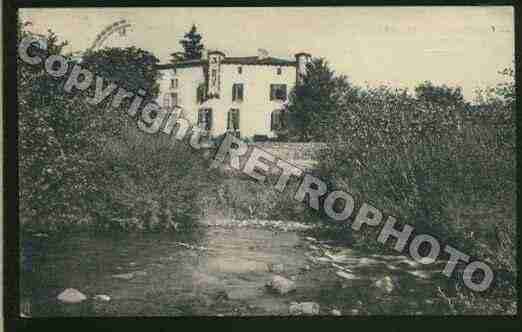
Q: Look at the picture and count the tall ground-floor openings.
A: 3